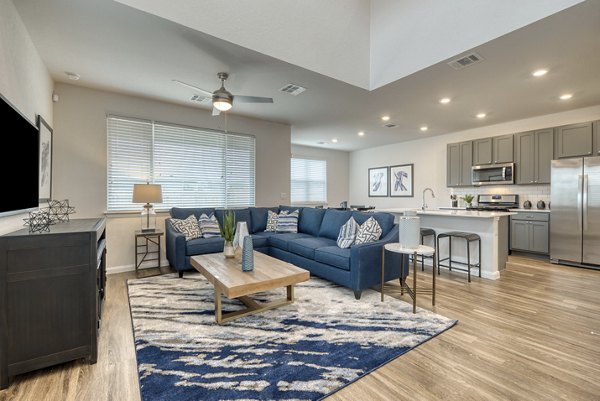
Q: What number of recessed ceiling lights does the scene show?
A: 8